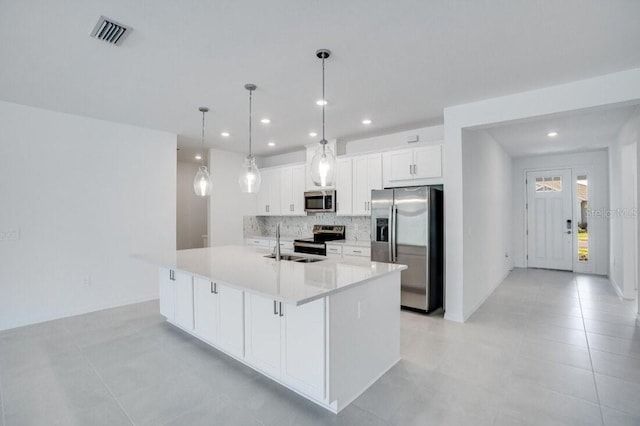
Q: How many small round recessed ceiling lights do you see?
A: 8